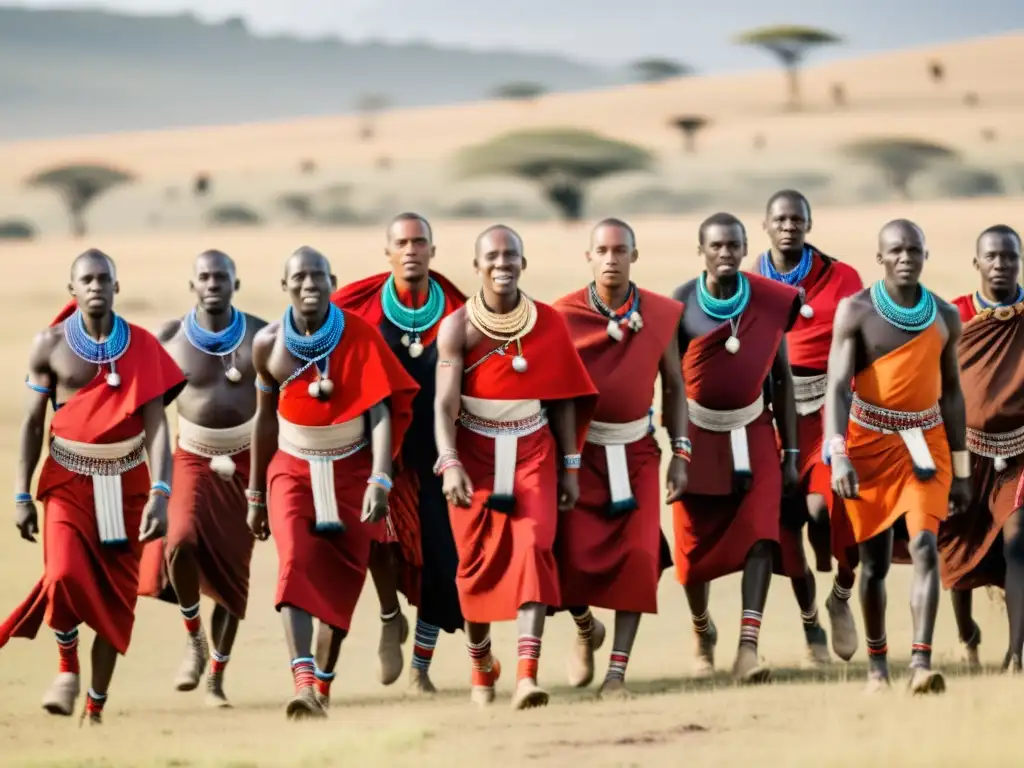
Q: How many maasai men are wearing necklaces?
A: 10